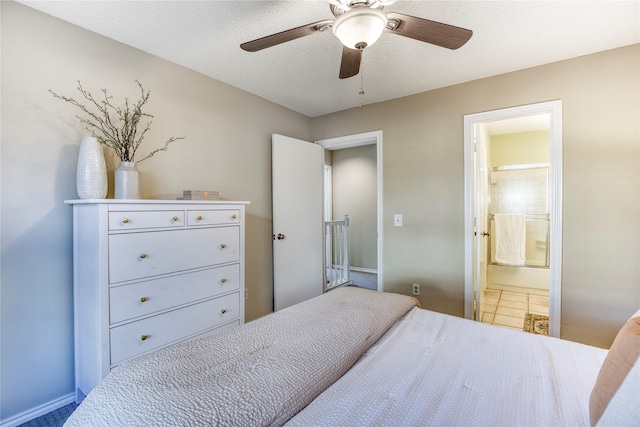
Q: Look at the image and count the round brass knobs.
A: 10